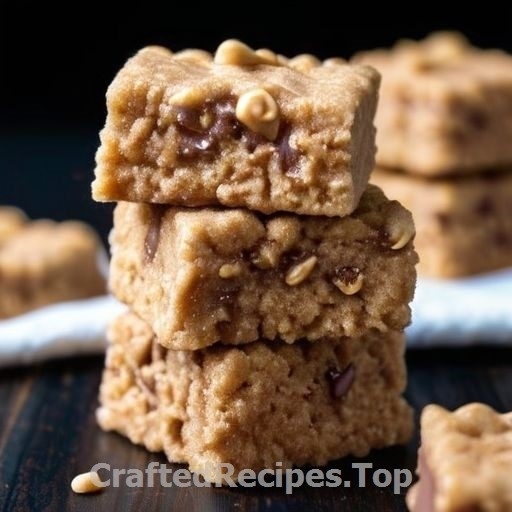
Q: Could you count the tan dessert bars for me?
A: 7